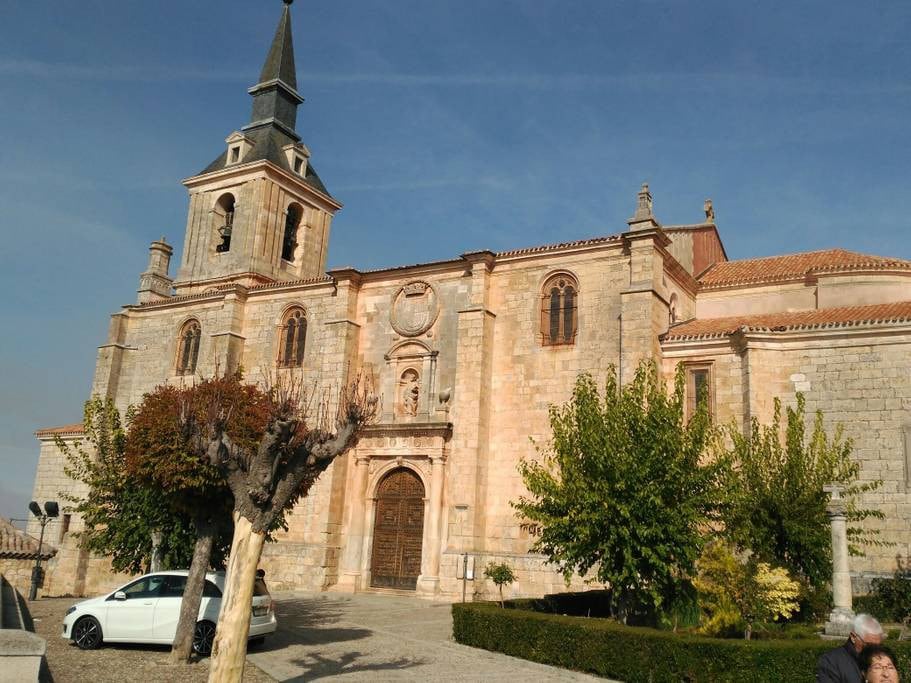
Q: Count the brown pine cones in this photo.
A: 0